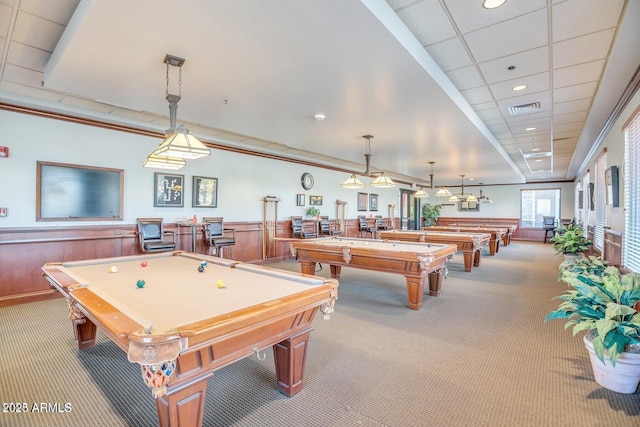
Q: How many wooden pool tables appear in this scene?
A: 5